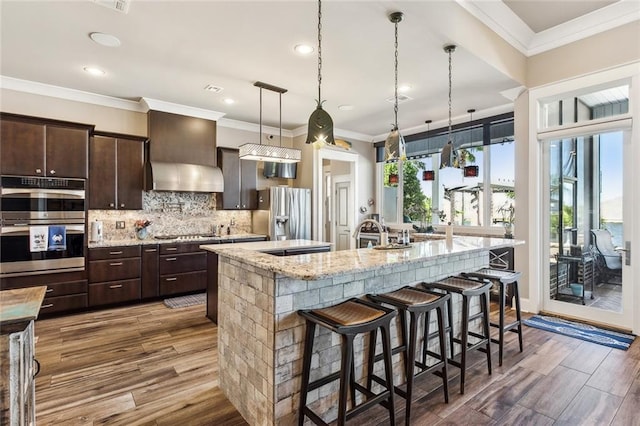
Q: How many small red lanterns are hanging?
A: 3